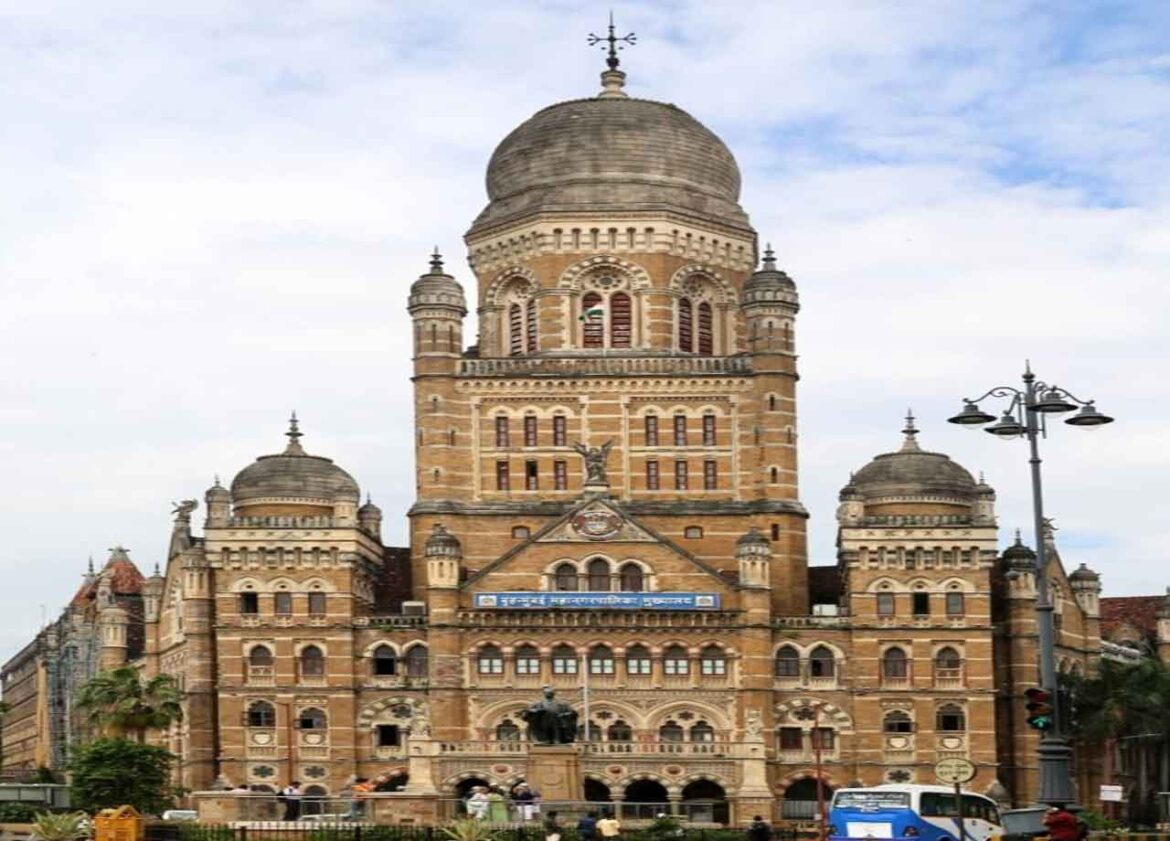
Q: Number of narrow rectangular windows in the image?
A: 12